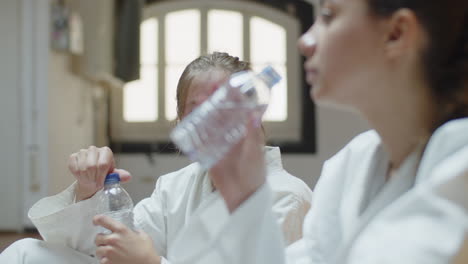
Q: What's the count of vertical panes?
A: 4